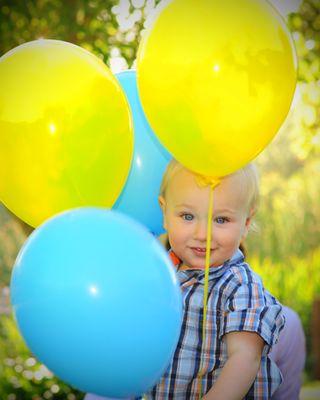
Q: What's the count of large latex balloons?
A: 4